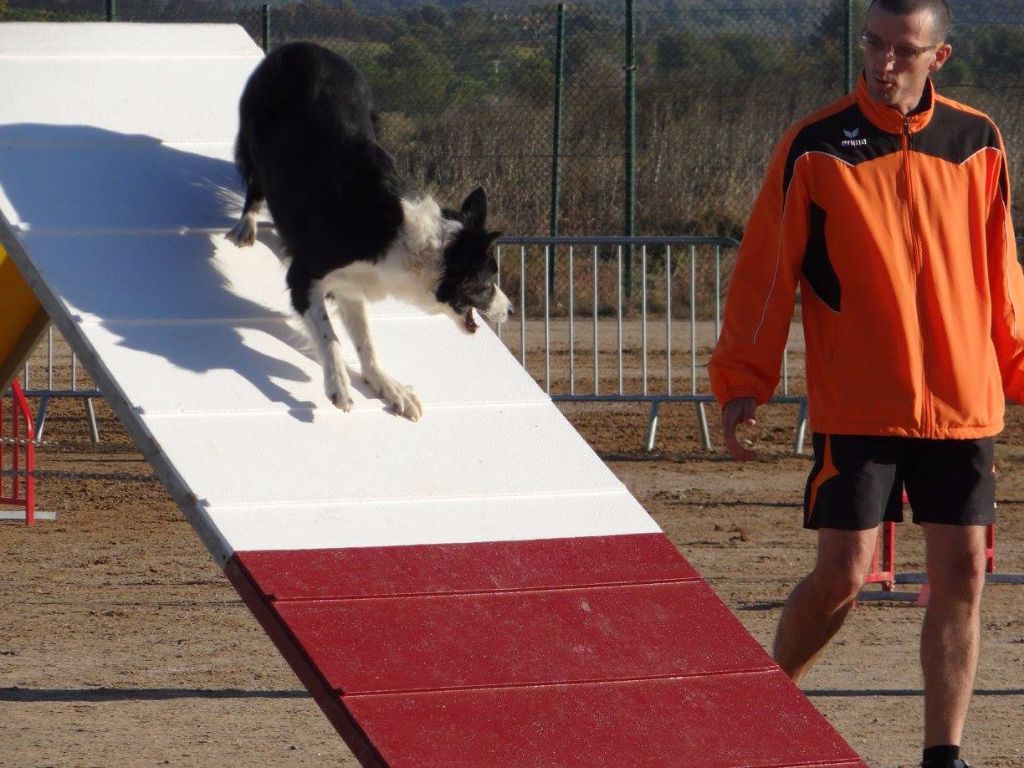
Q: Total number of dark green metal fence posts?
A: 5